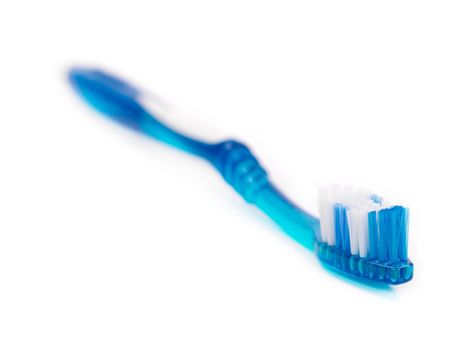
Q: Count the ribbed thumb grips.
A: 1